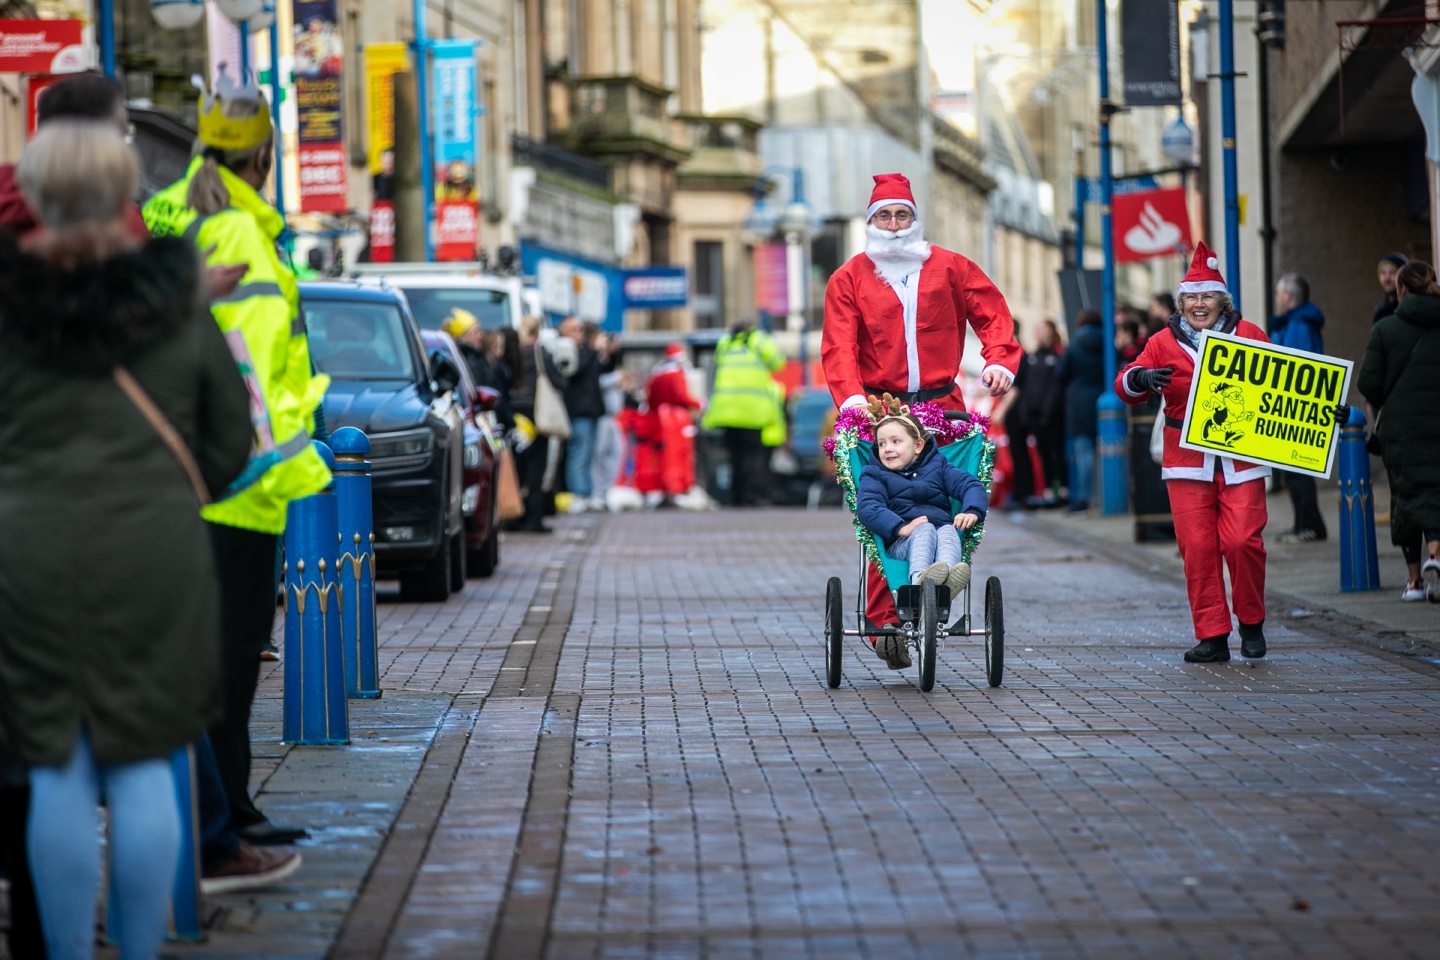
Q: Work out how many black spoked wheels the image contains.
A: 3